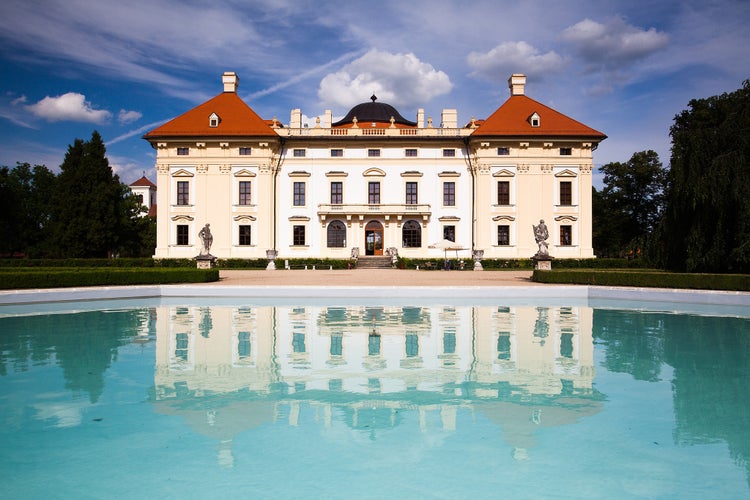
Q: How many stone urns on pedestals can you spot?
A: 2